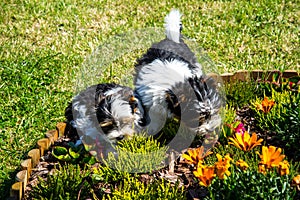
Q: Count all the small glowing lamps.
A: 0